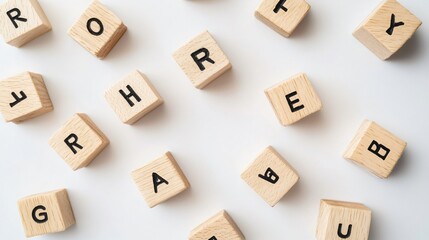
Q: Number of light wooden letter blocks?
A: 15